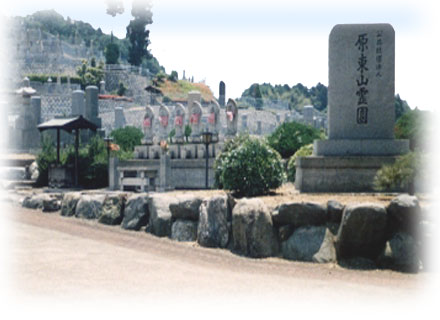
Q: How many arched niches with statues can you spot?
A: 6